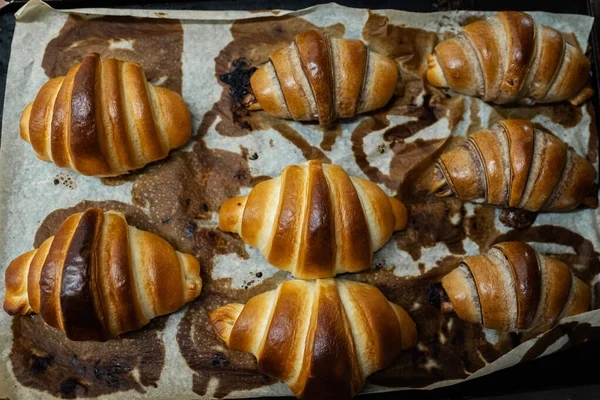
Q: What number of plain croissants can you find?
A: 4